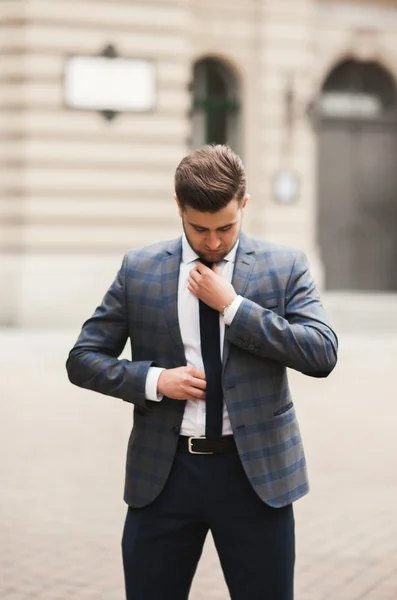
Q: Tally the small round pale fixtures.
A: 1